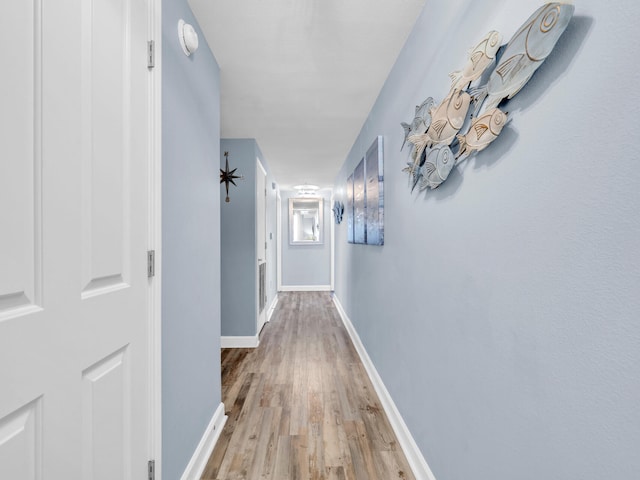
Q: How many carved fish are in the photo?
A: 6